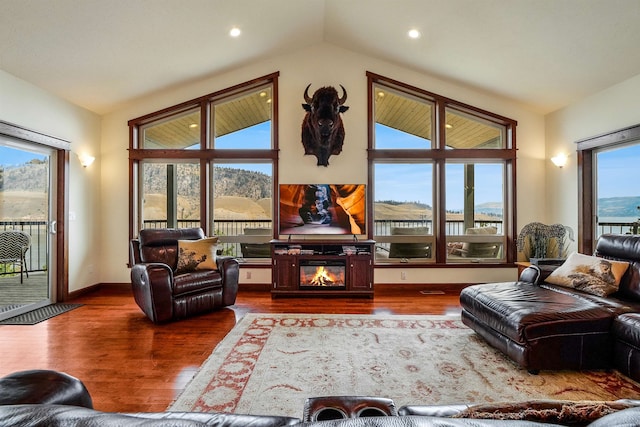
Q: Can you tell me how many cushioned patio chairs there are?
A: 3